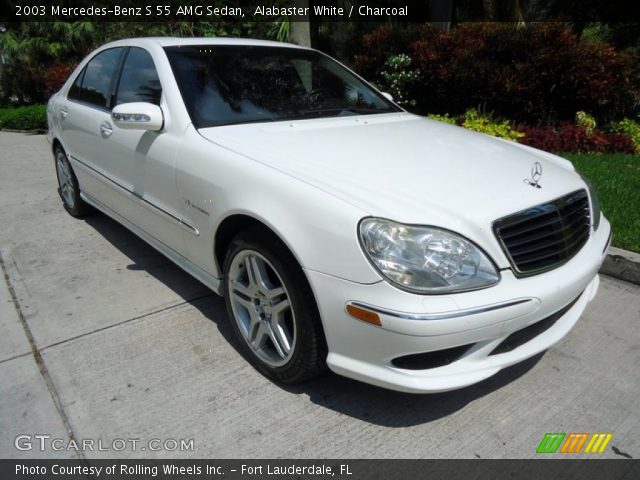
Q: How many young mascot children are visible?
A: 0